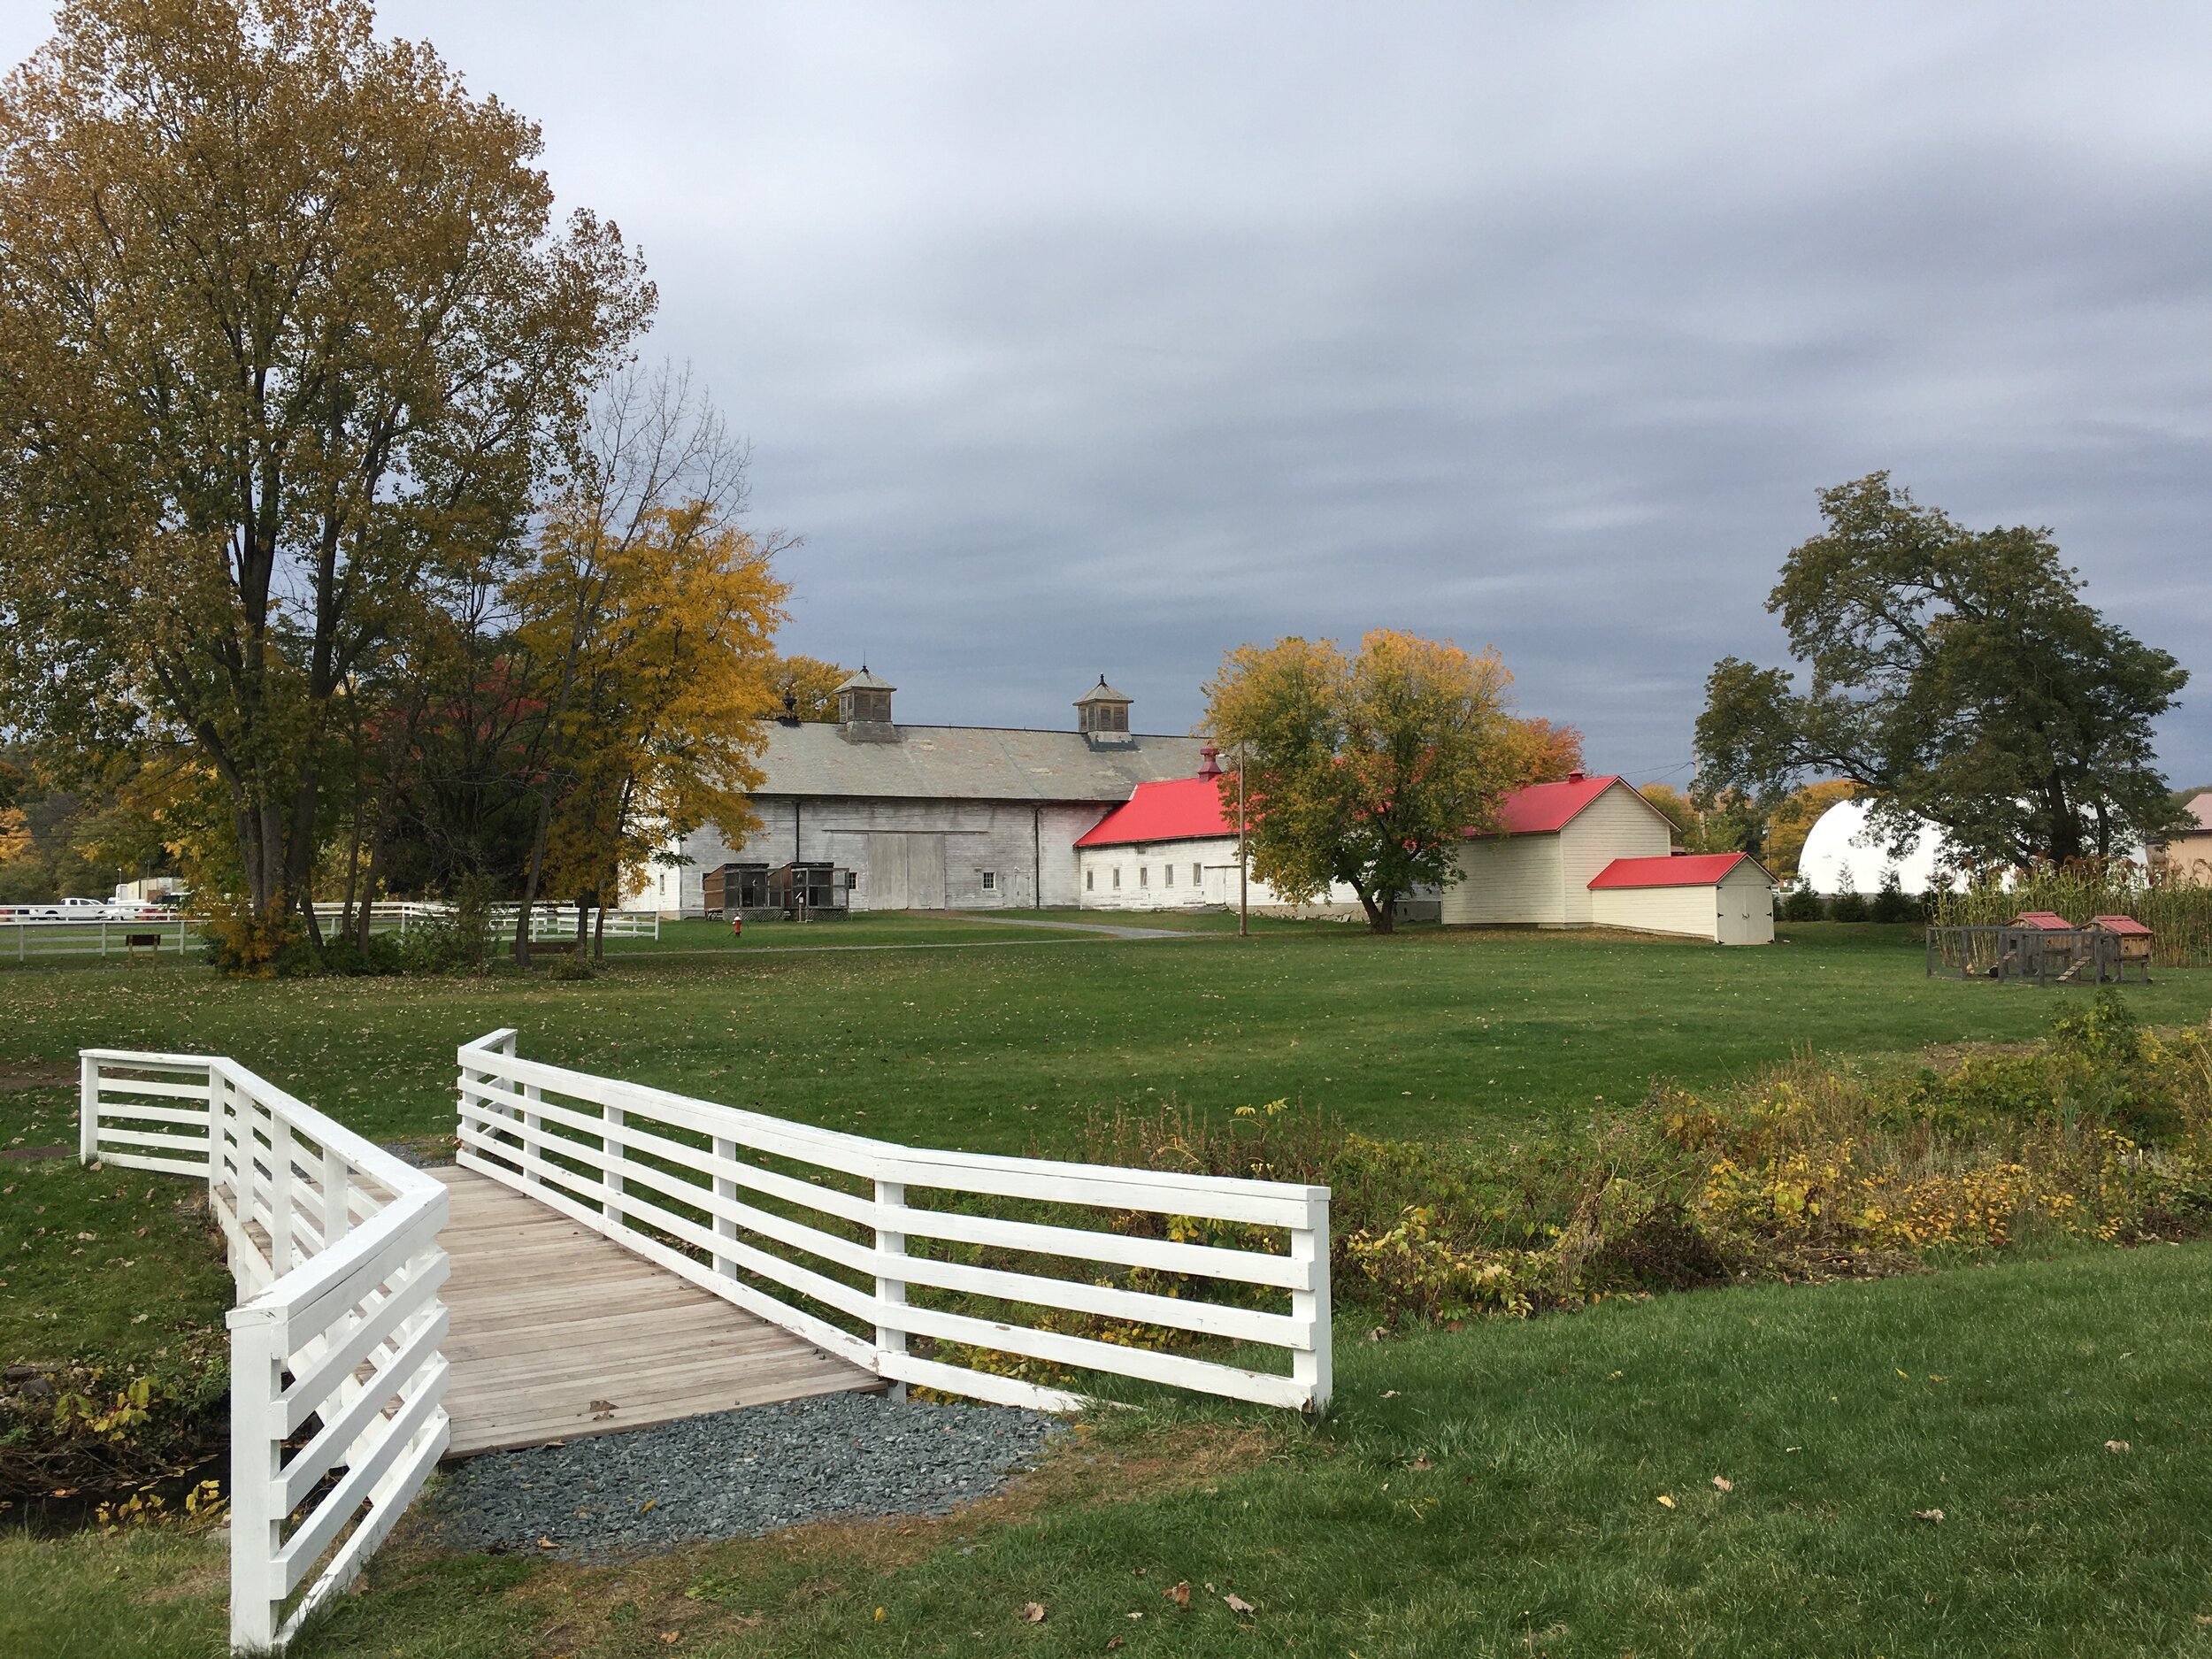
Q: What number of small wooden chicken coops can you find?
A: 2